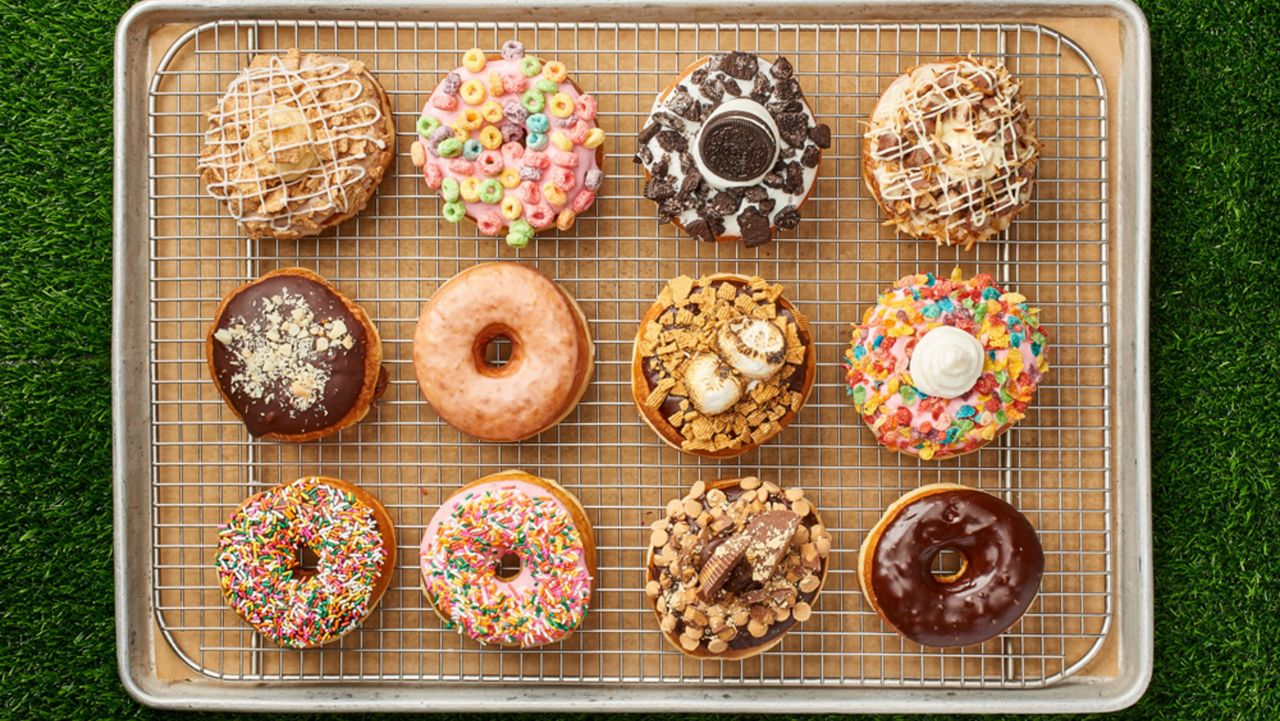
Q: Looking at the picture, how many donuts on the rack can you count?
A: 12